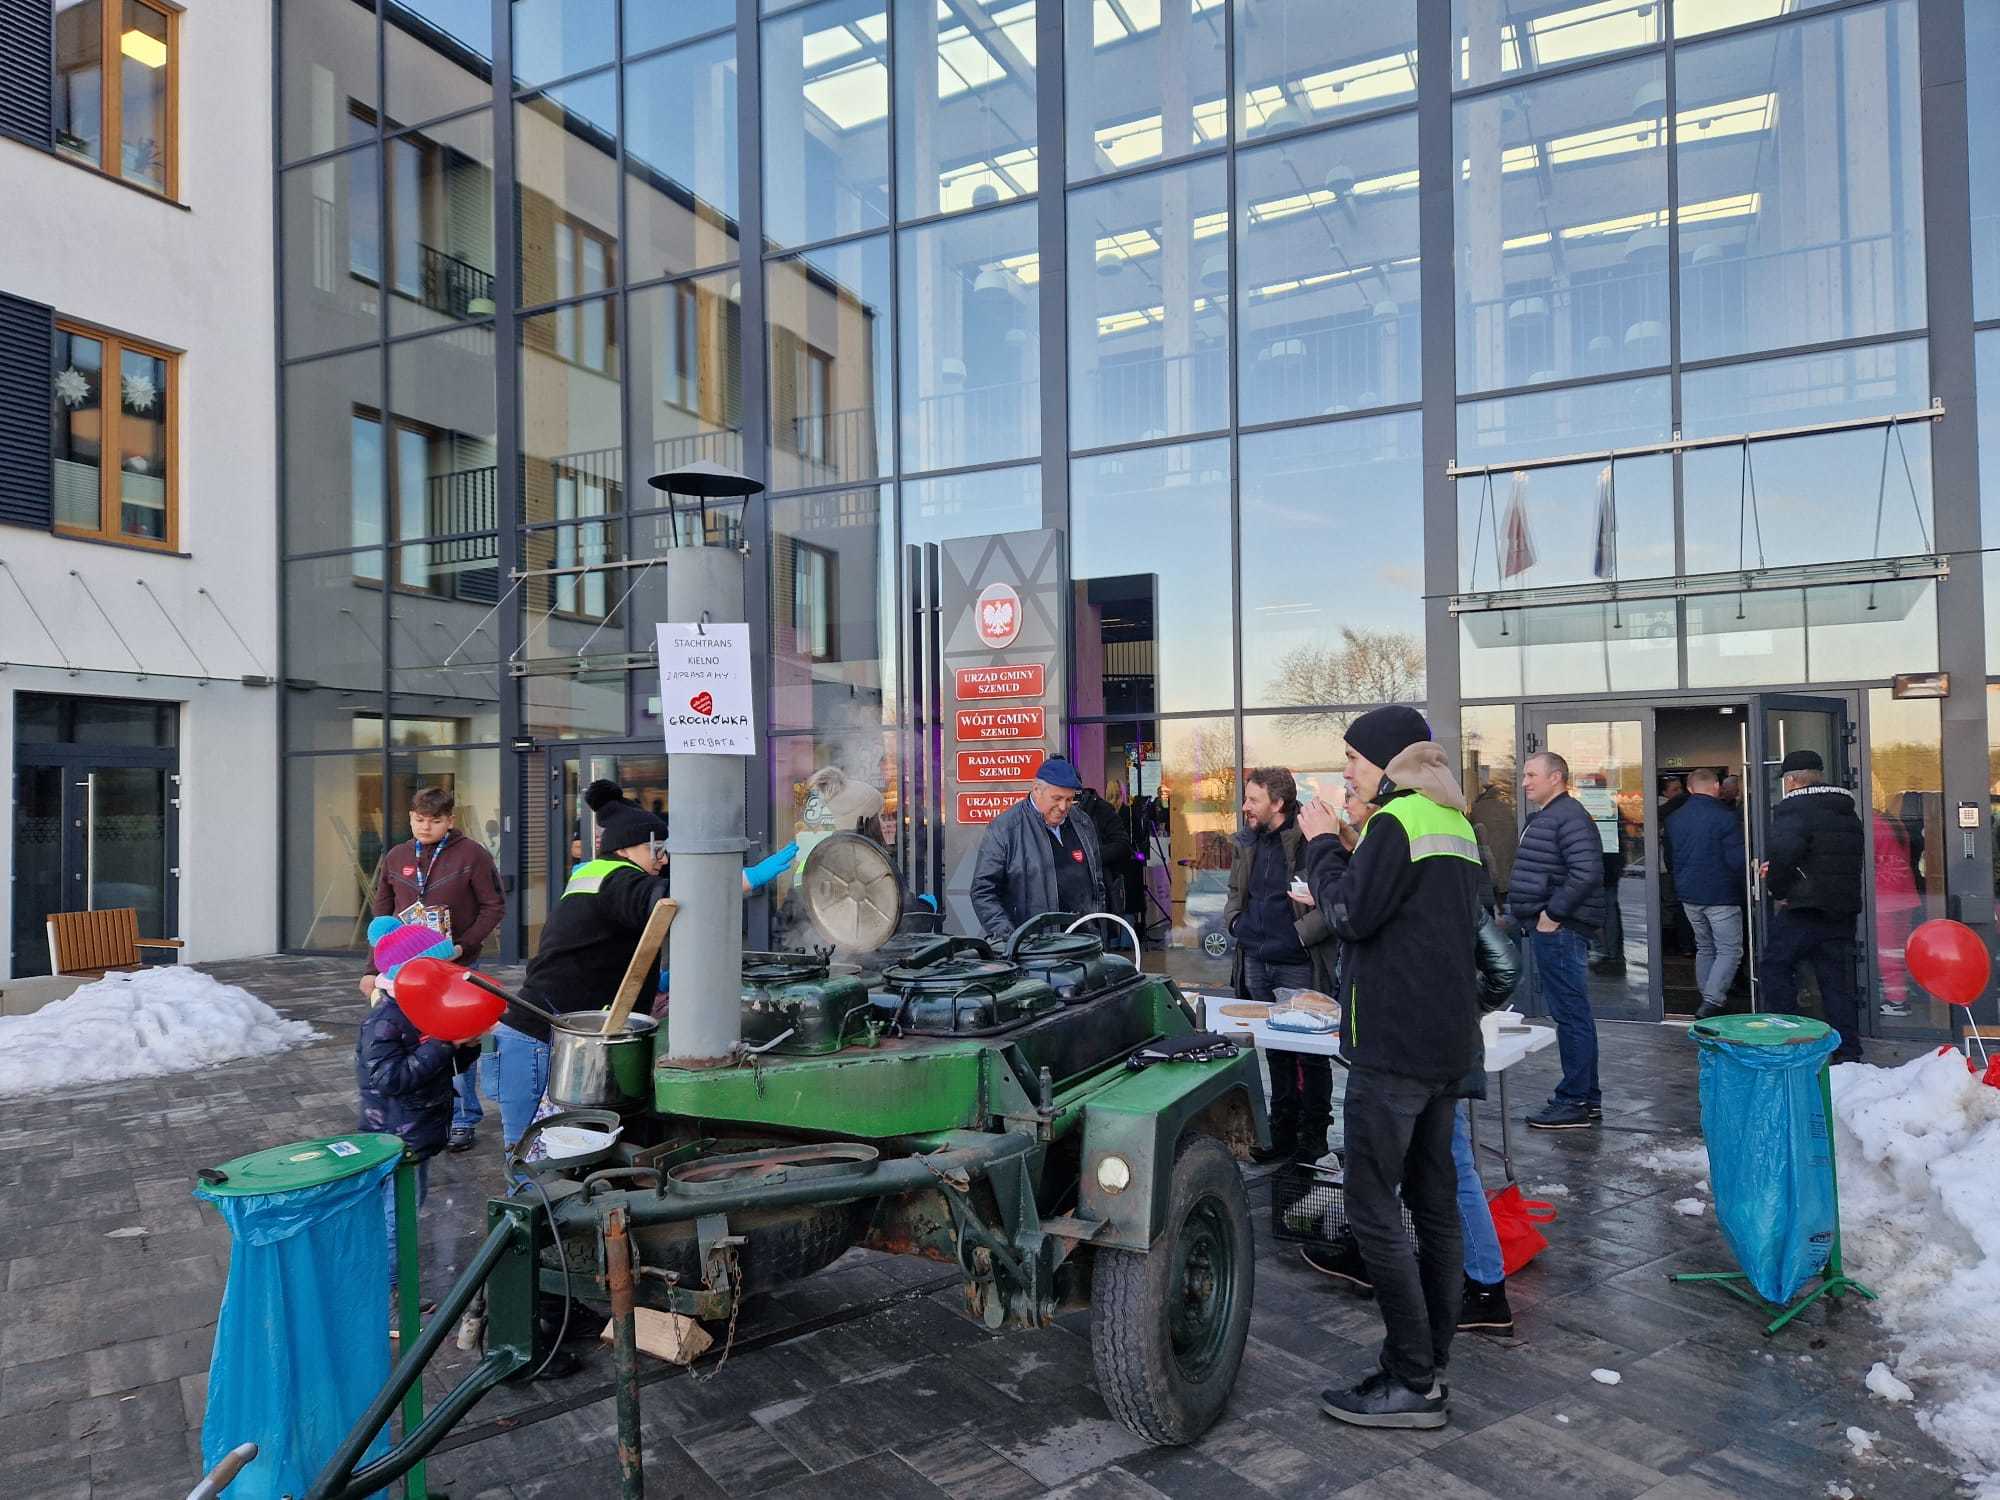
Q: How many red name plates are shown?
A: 4